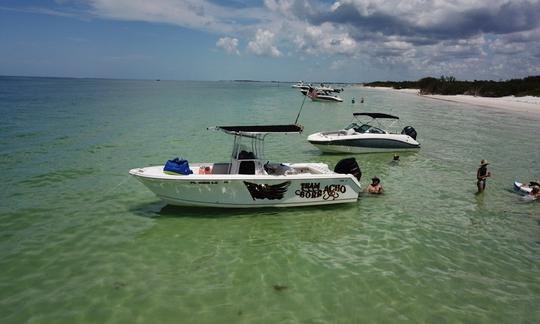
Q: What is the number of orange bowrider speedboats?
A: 0